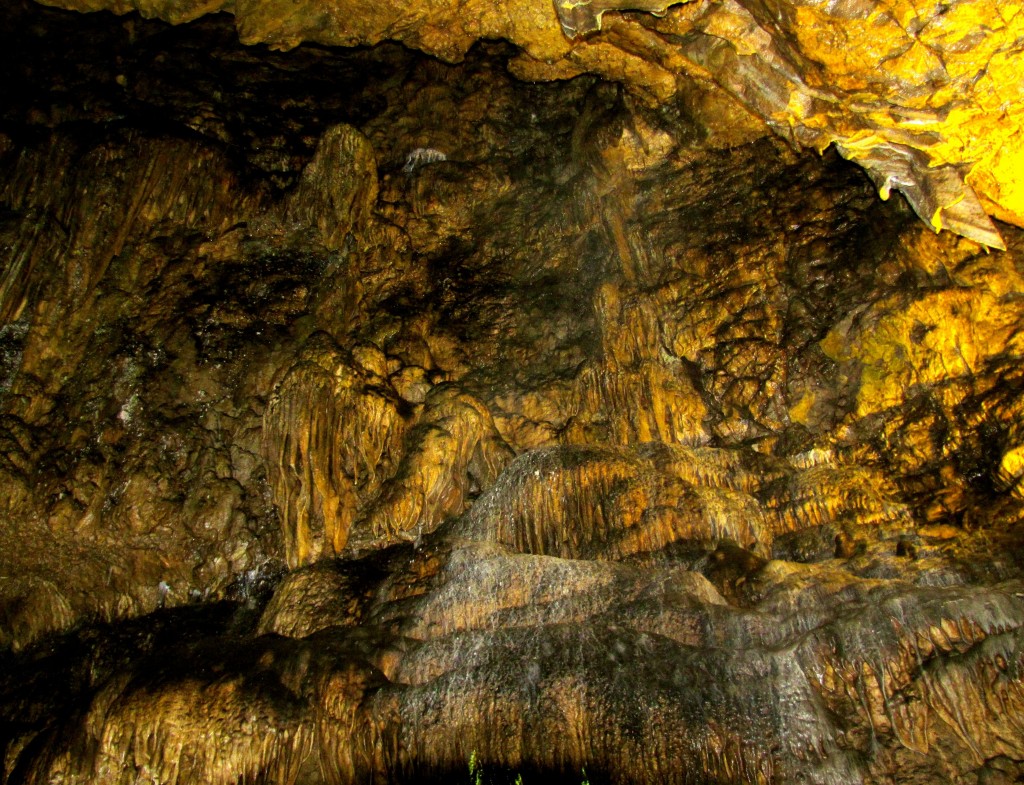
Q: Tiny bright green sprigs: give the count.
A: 3